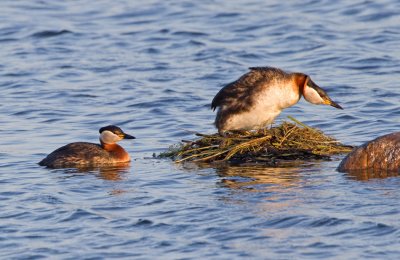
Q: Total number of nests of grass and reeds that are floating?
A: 1